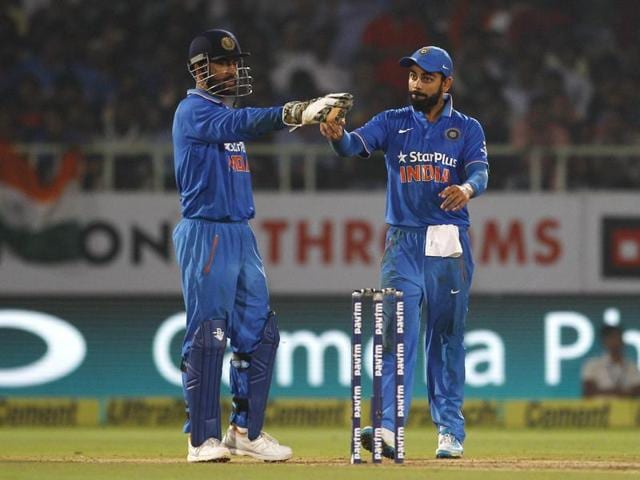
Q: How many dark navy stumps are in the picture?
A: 3